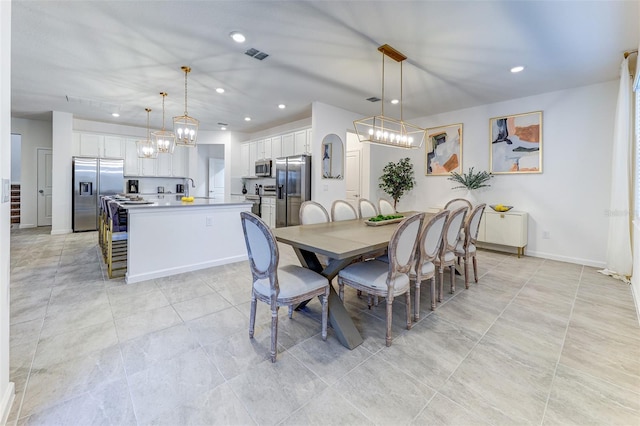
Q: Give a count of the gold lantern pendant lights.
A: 3